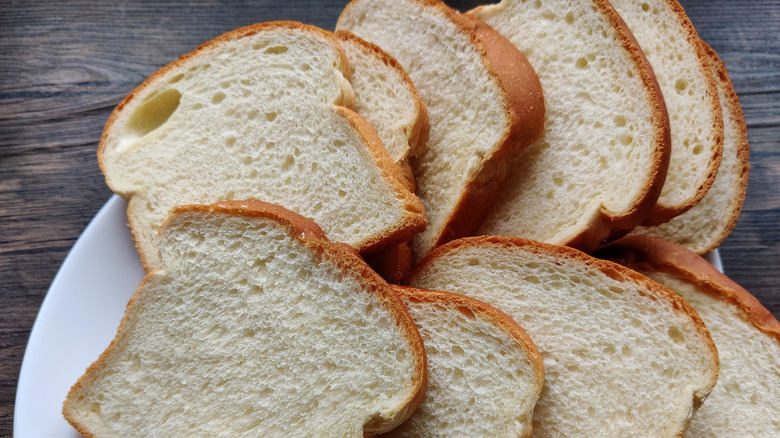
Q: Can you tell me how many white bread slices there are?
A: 10